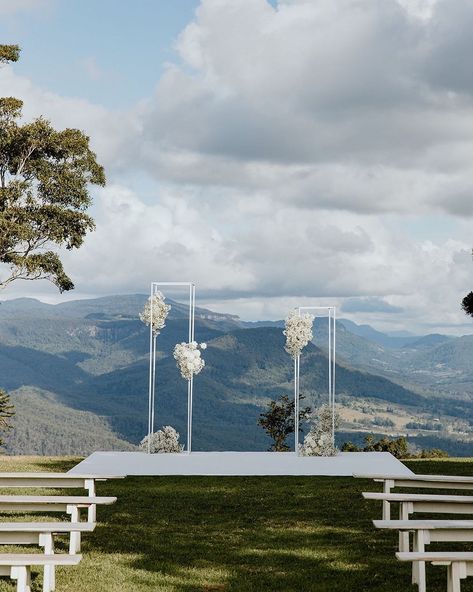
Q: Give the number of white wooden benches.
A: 8